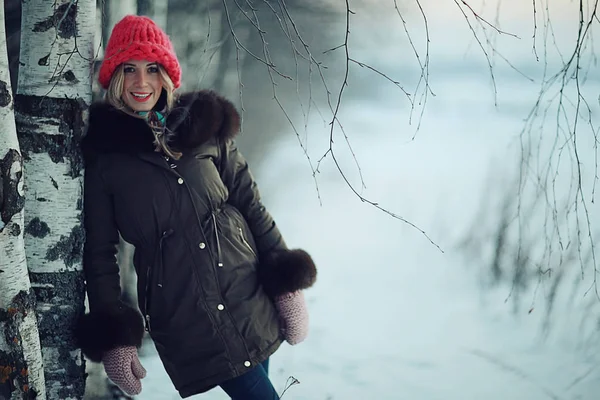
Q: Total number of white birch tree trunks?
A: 2